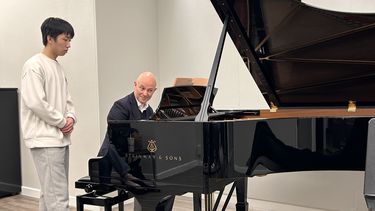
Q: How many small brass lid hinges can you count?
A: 2